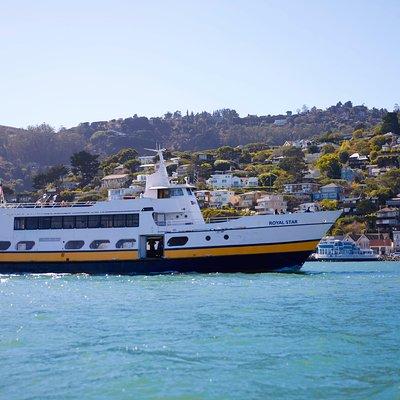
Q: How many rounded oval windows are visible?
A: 6